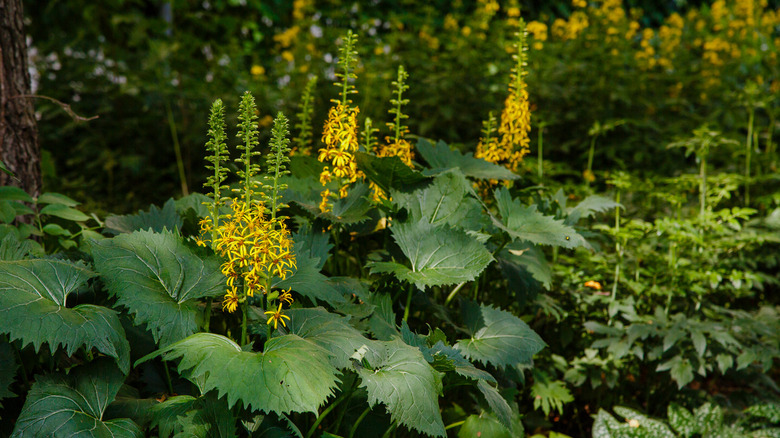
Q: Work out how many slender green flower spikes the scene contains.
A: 9